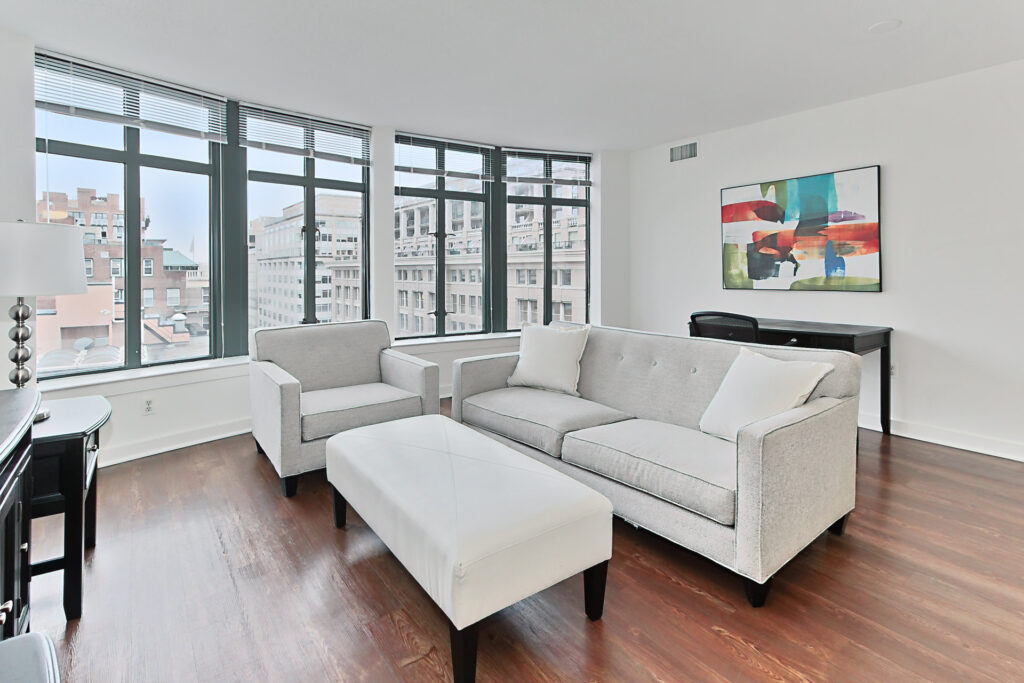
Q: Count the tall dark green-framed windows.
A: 4